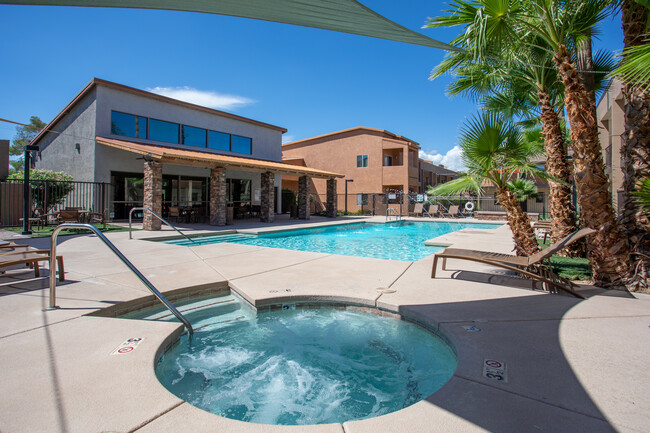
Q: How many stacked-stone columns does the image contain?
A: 5